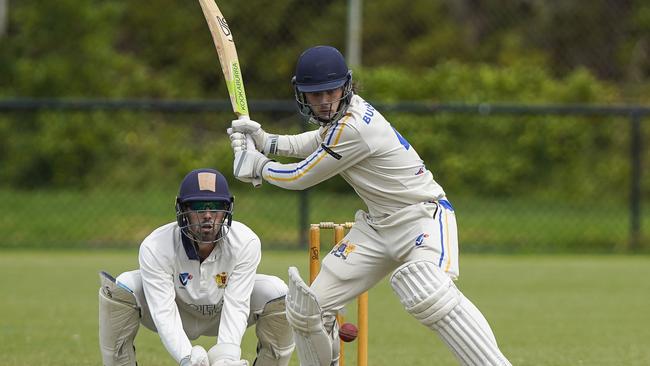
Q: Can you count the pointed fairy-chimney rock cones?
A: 0